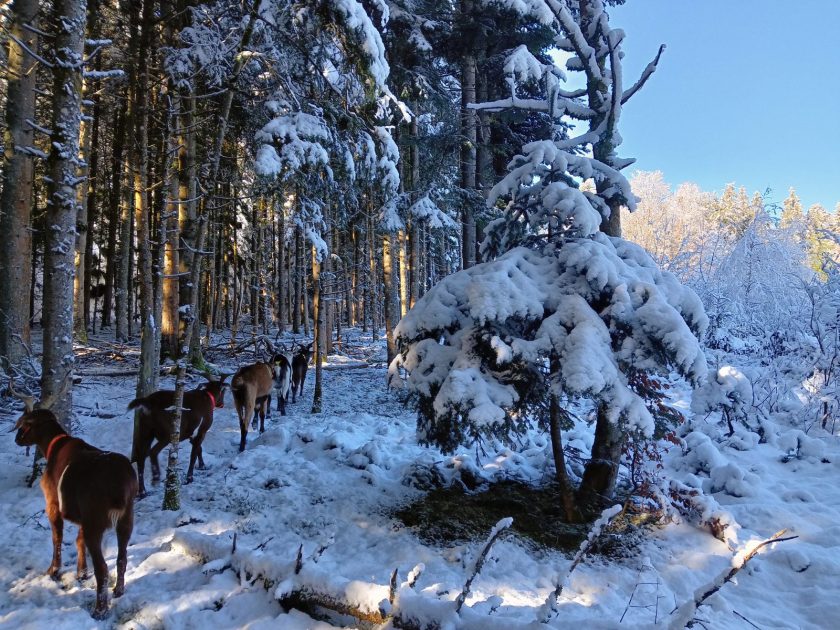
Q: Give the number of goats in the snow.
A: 5